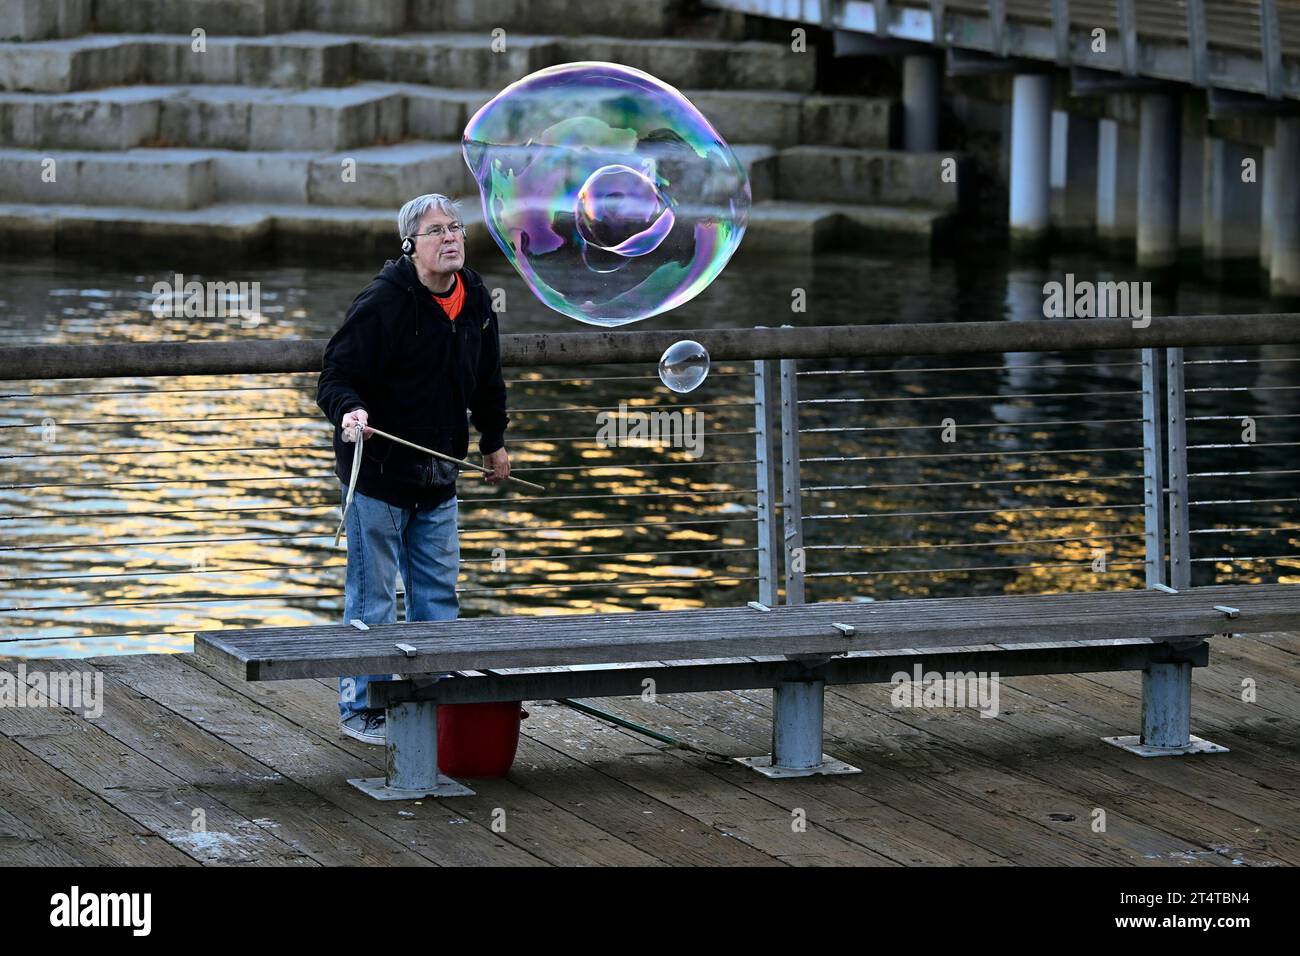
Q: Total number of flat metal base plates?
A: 3